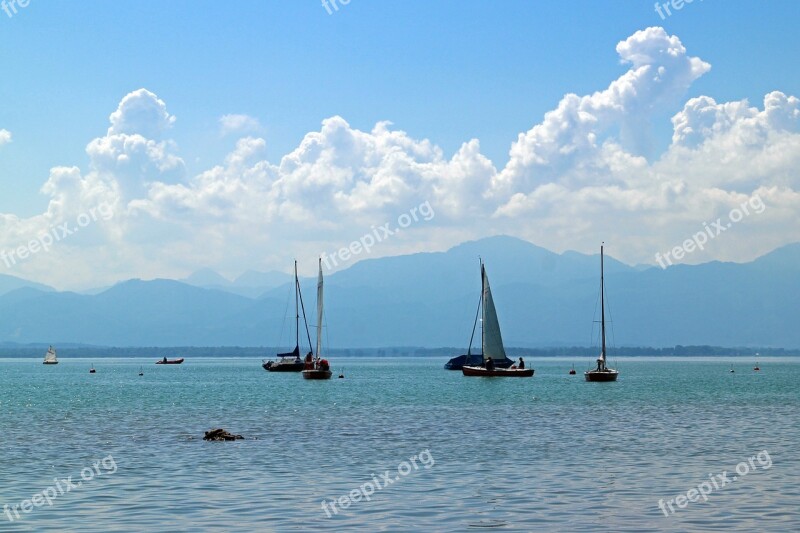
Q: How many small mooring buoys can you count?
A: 6